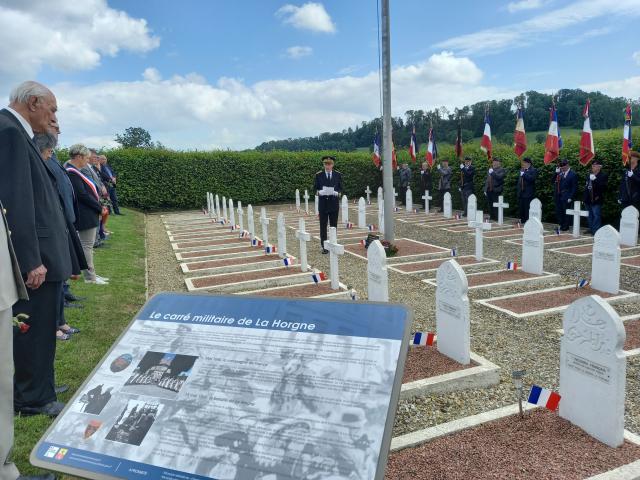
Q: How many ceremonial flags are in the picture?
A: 10